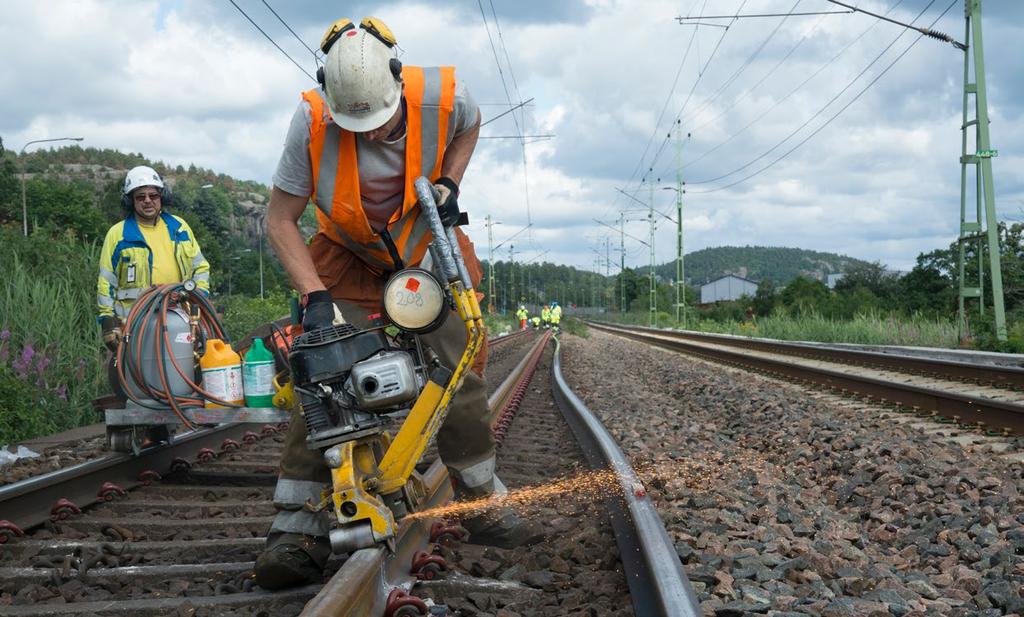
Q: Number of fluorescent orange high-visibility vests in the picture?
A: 1